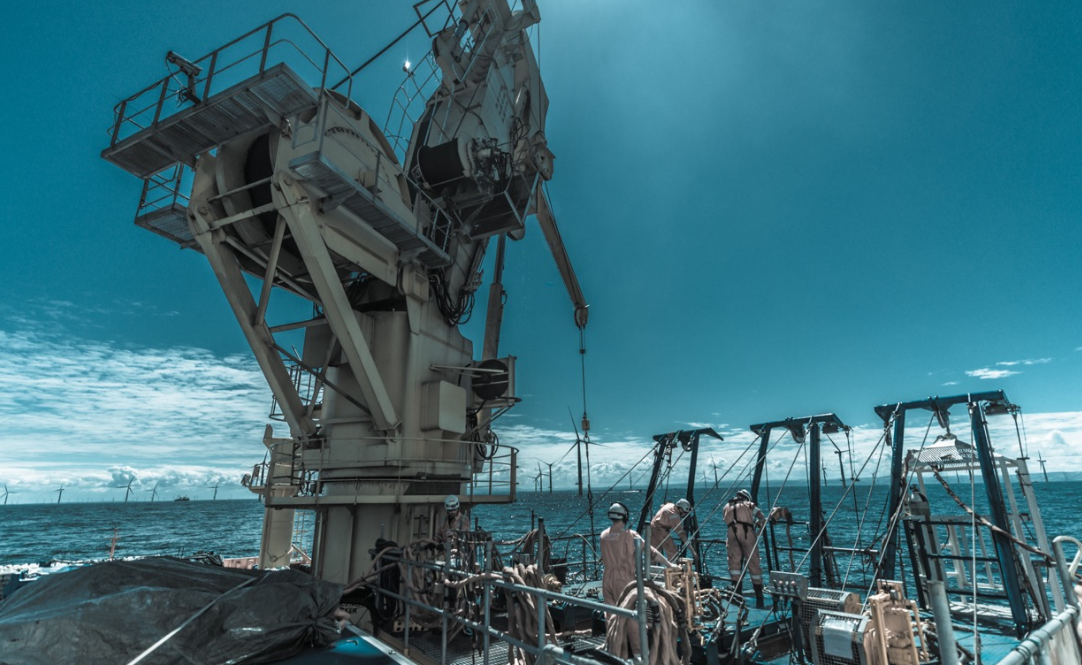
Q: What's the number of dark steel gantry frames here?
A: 3